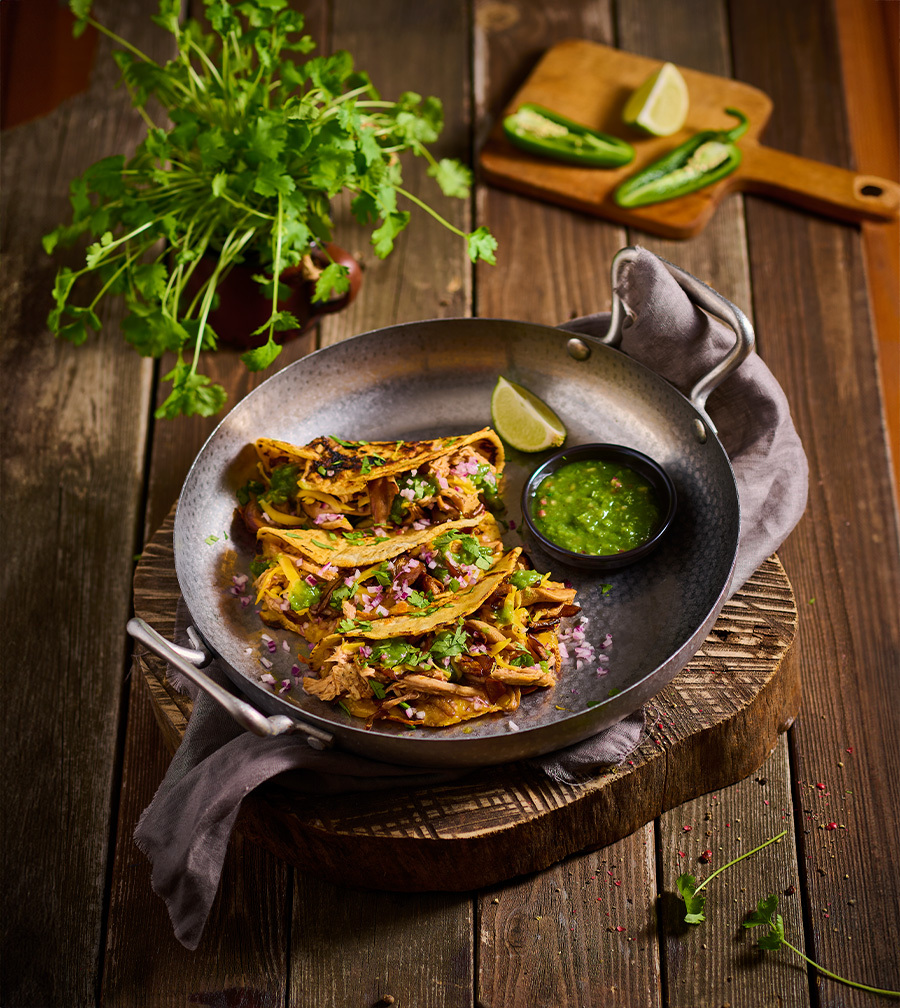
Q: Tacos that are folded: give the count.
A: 3